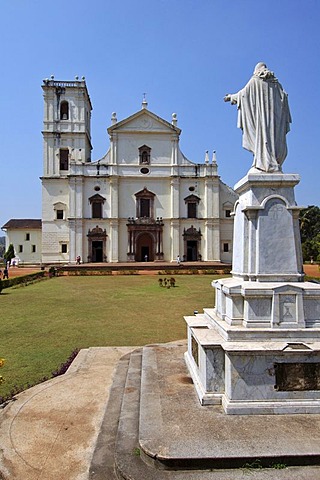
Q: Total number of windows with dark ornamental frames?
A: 4